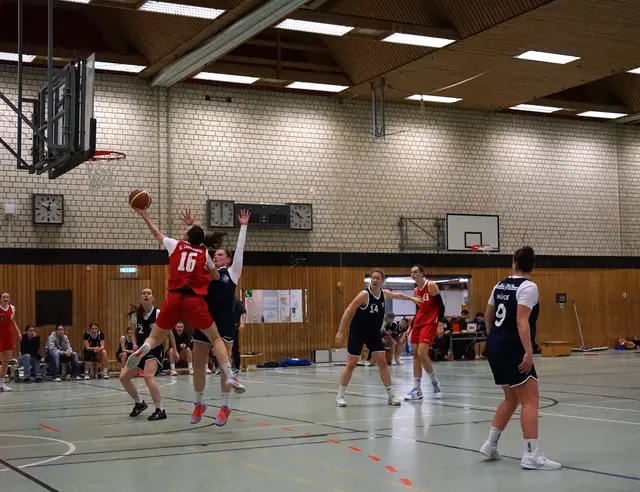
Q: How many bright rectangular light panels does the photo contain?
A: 13